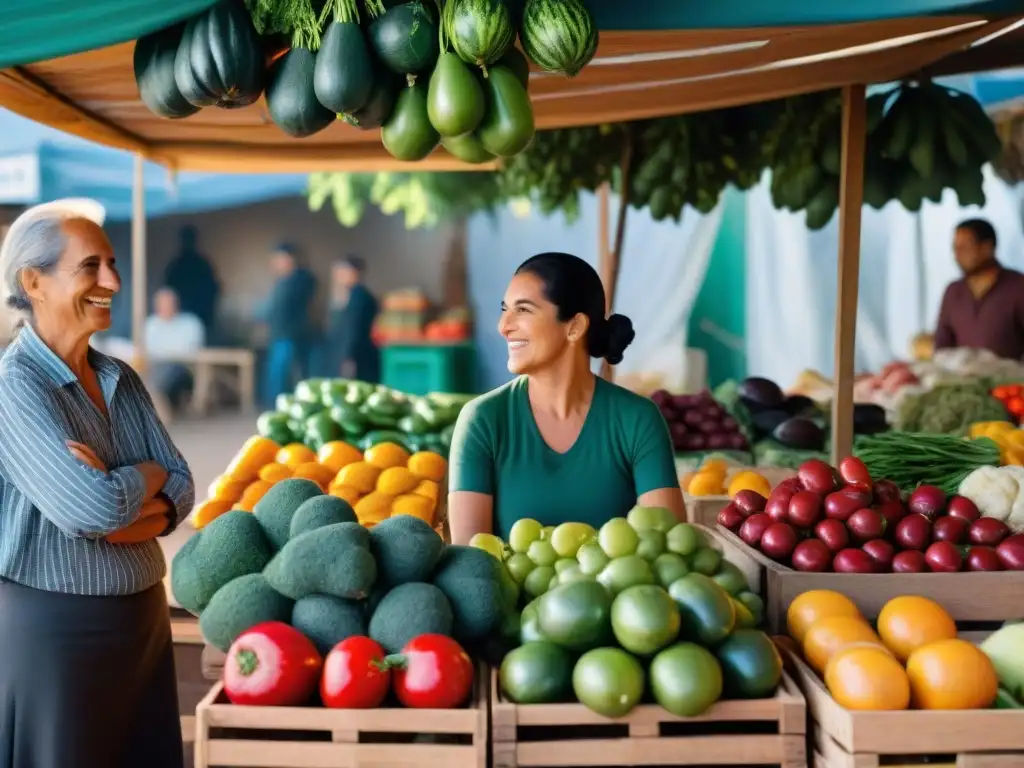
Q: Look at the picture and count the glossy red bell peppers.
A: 3